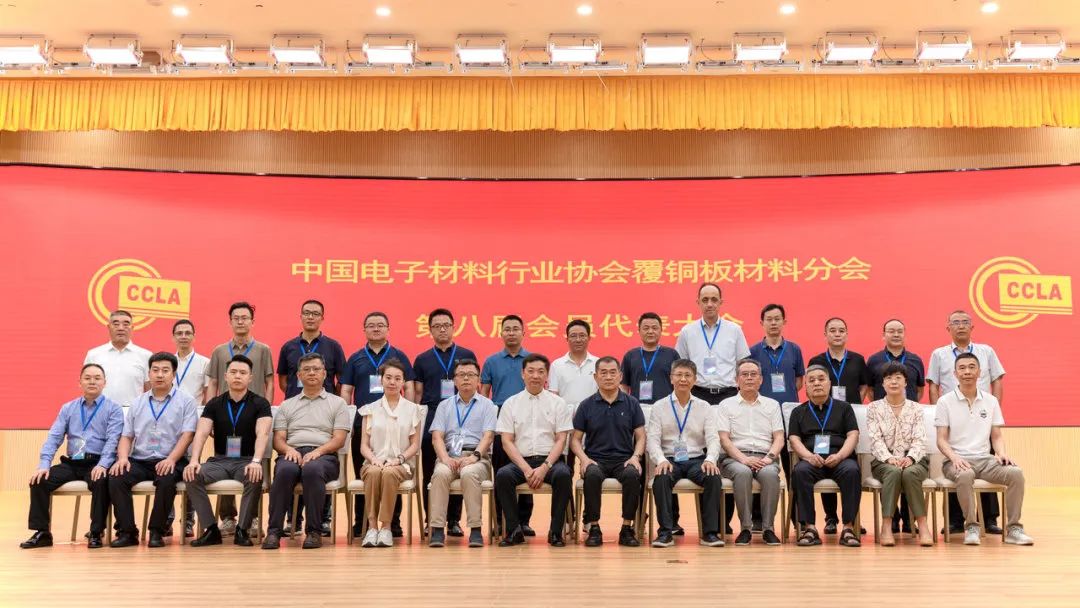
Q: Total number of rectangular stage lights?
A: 12